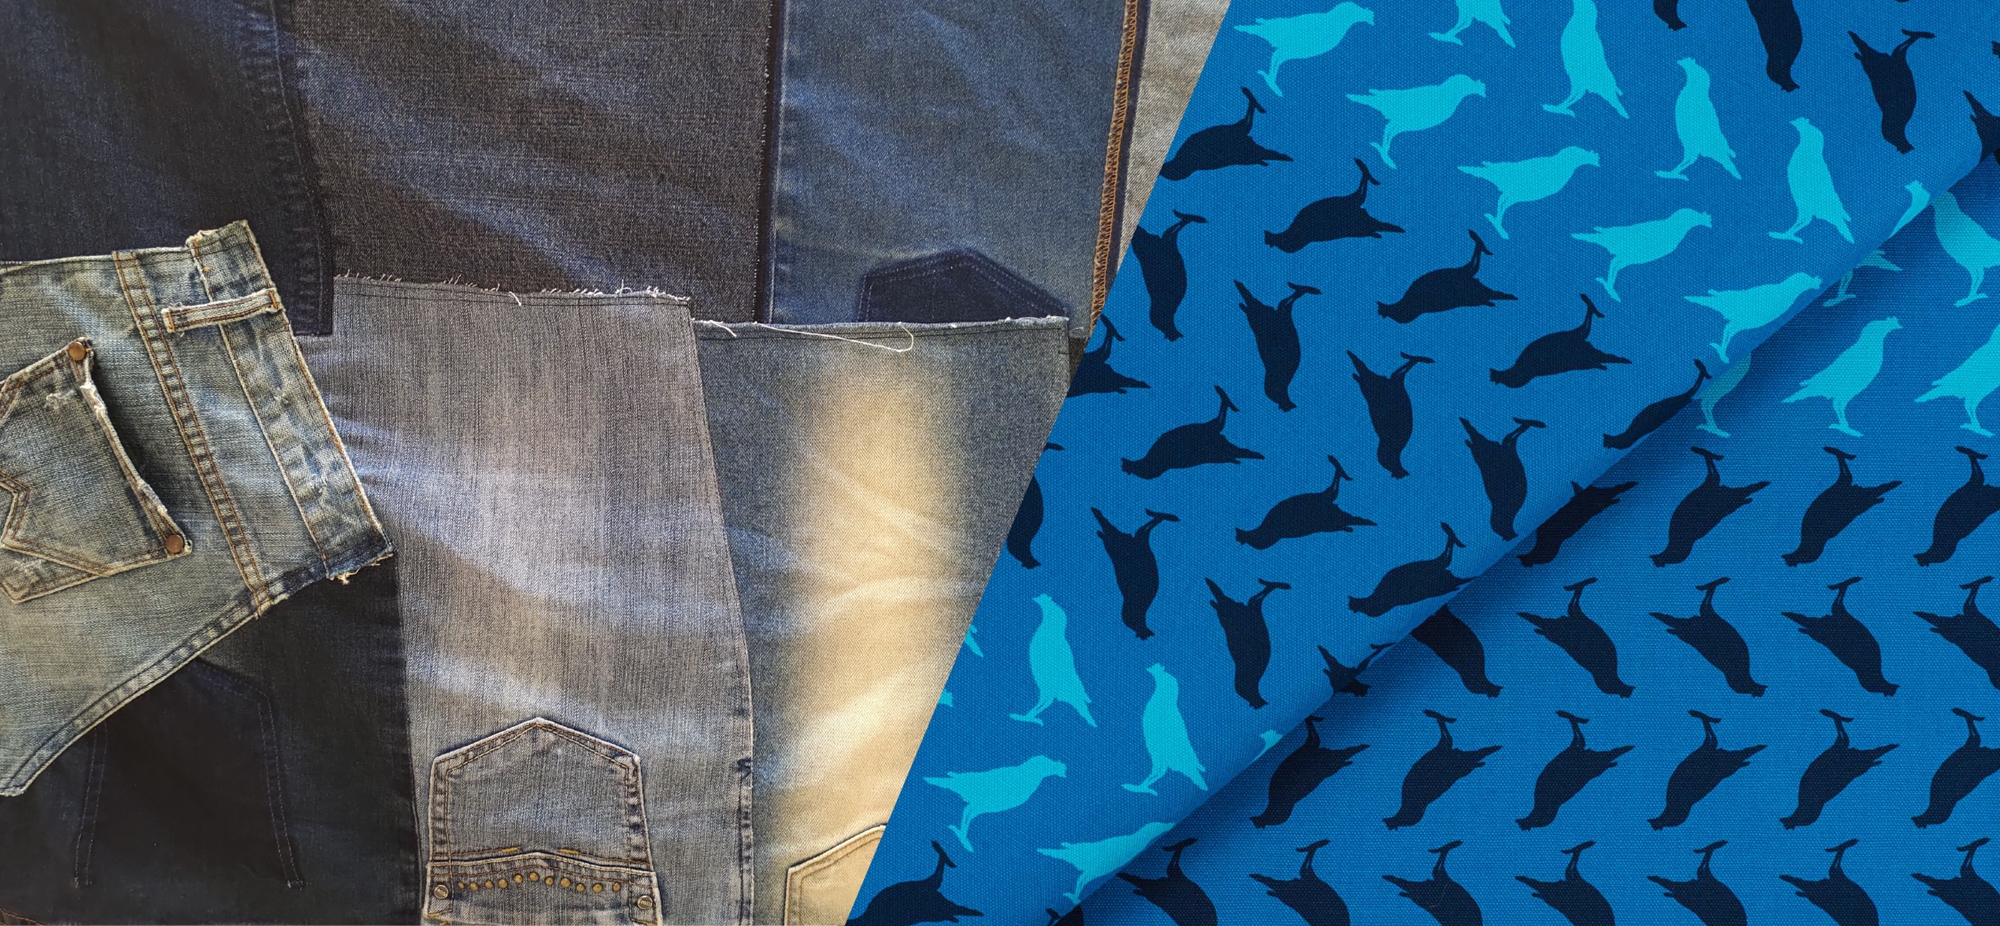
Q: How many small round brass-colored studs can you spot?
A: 11